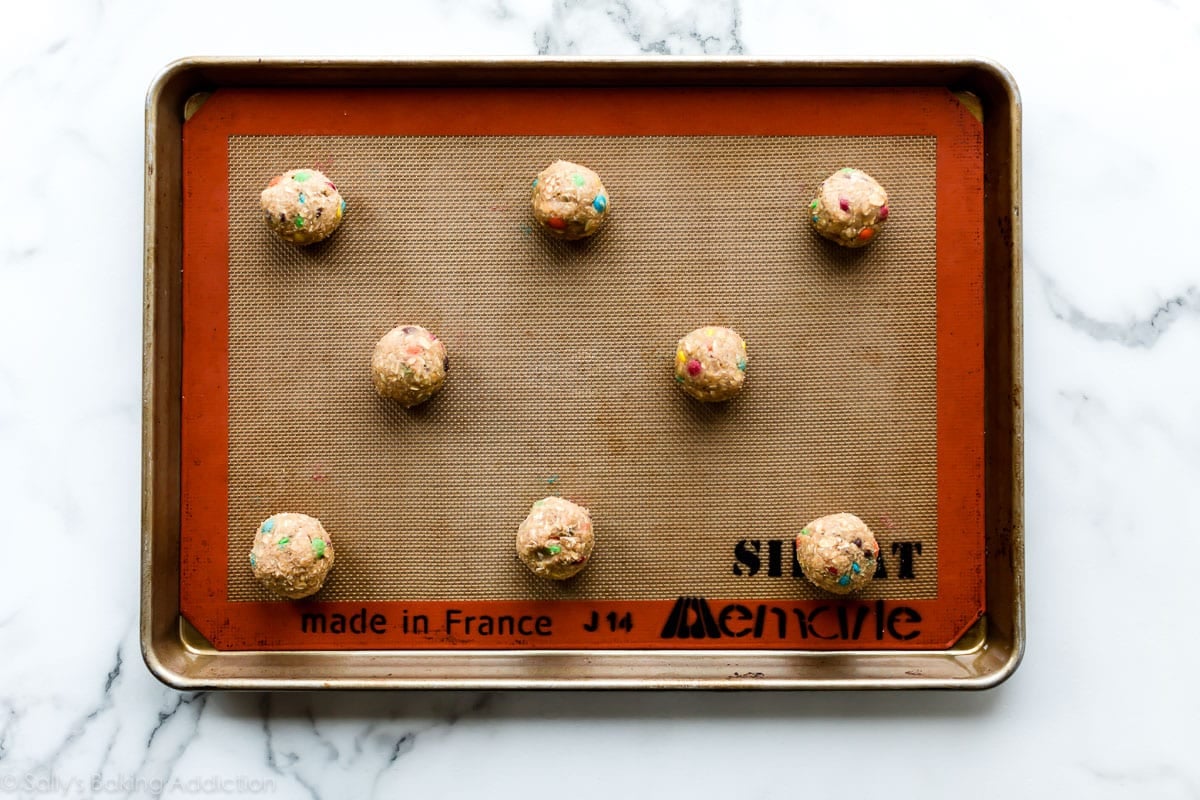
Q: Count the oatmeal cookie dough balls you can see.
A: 8